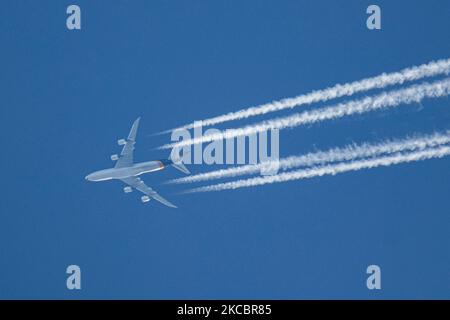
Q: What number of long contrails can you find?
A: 4